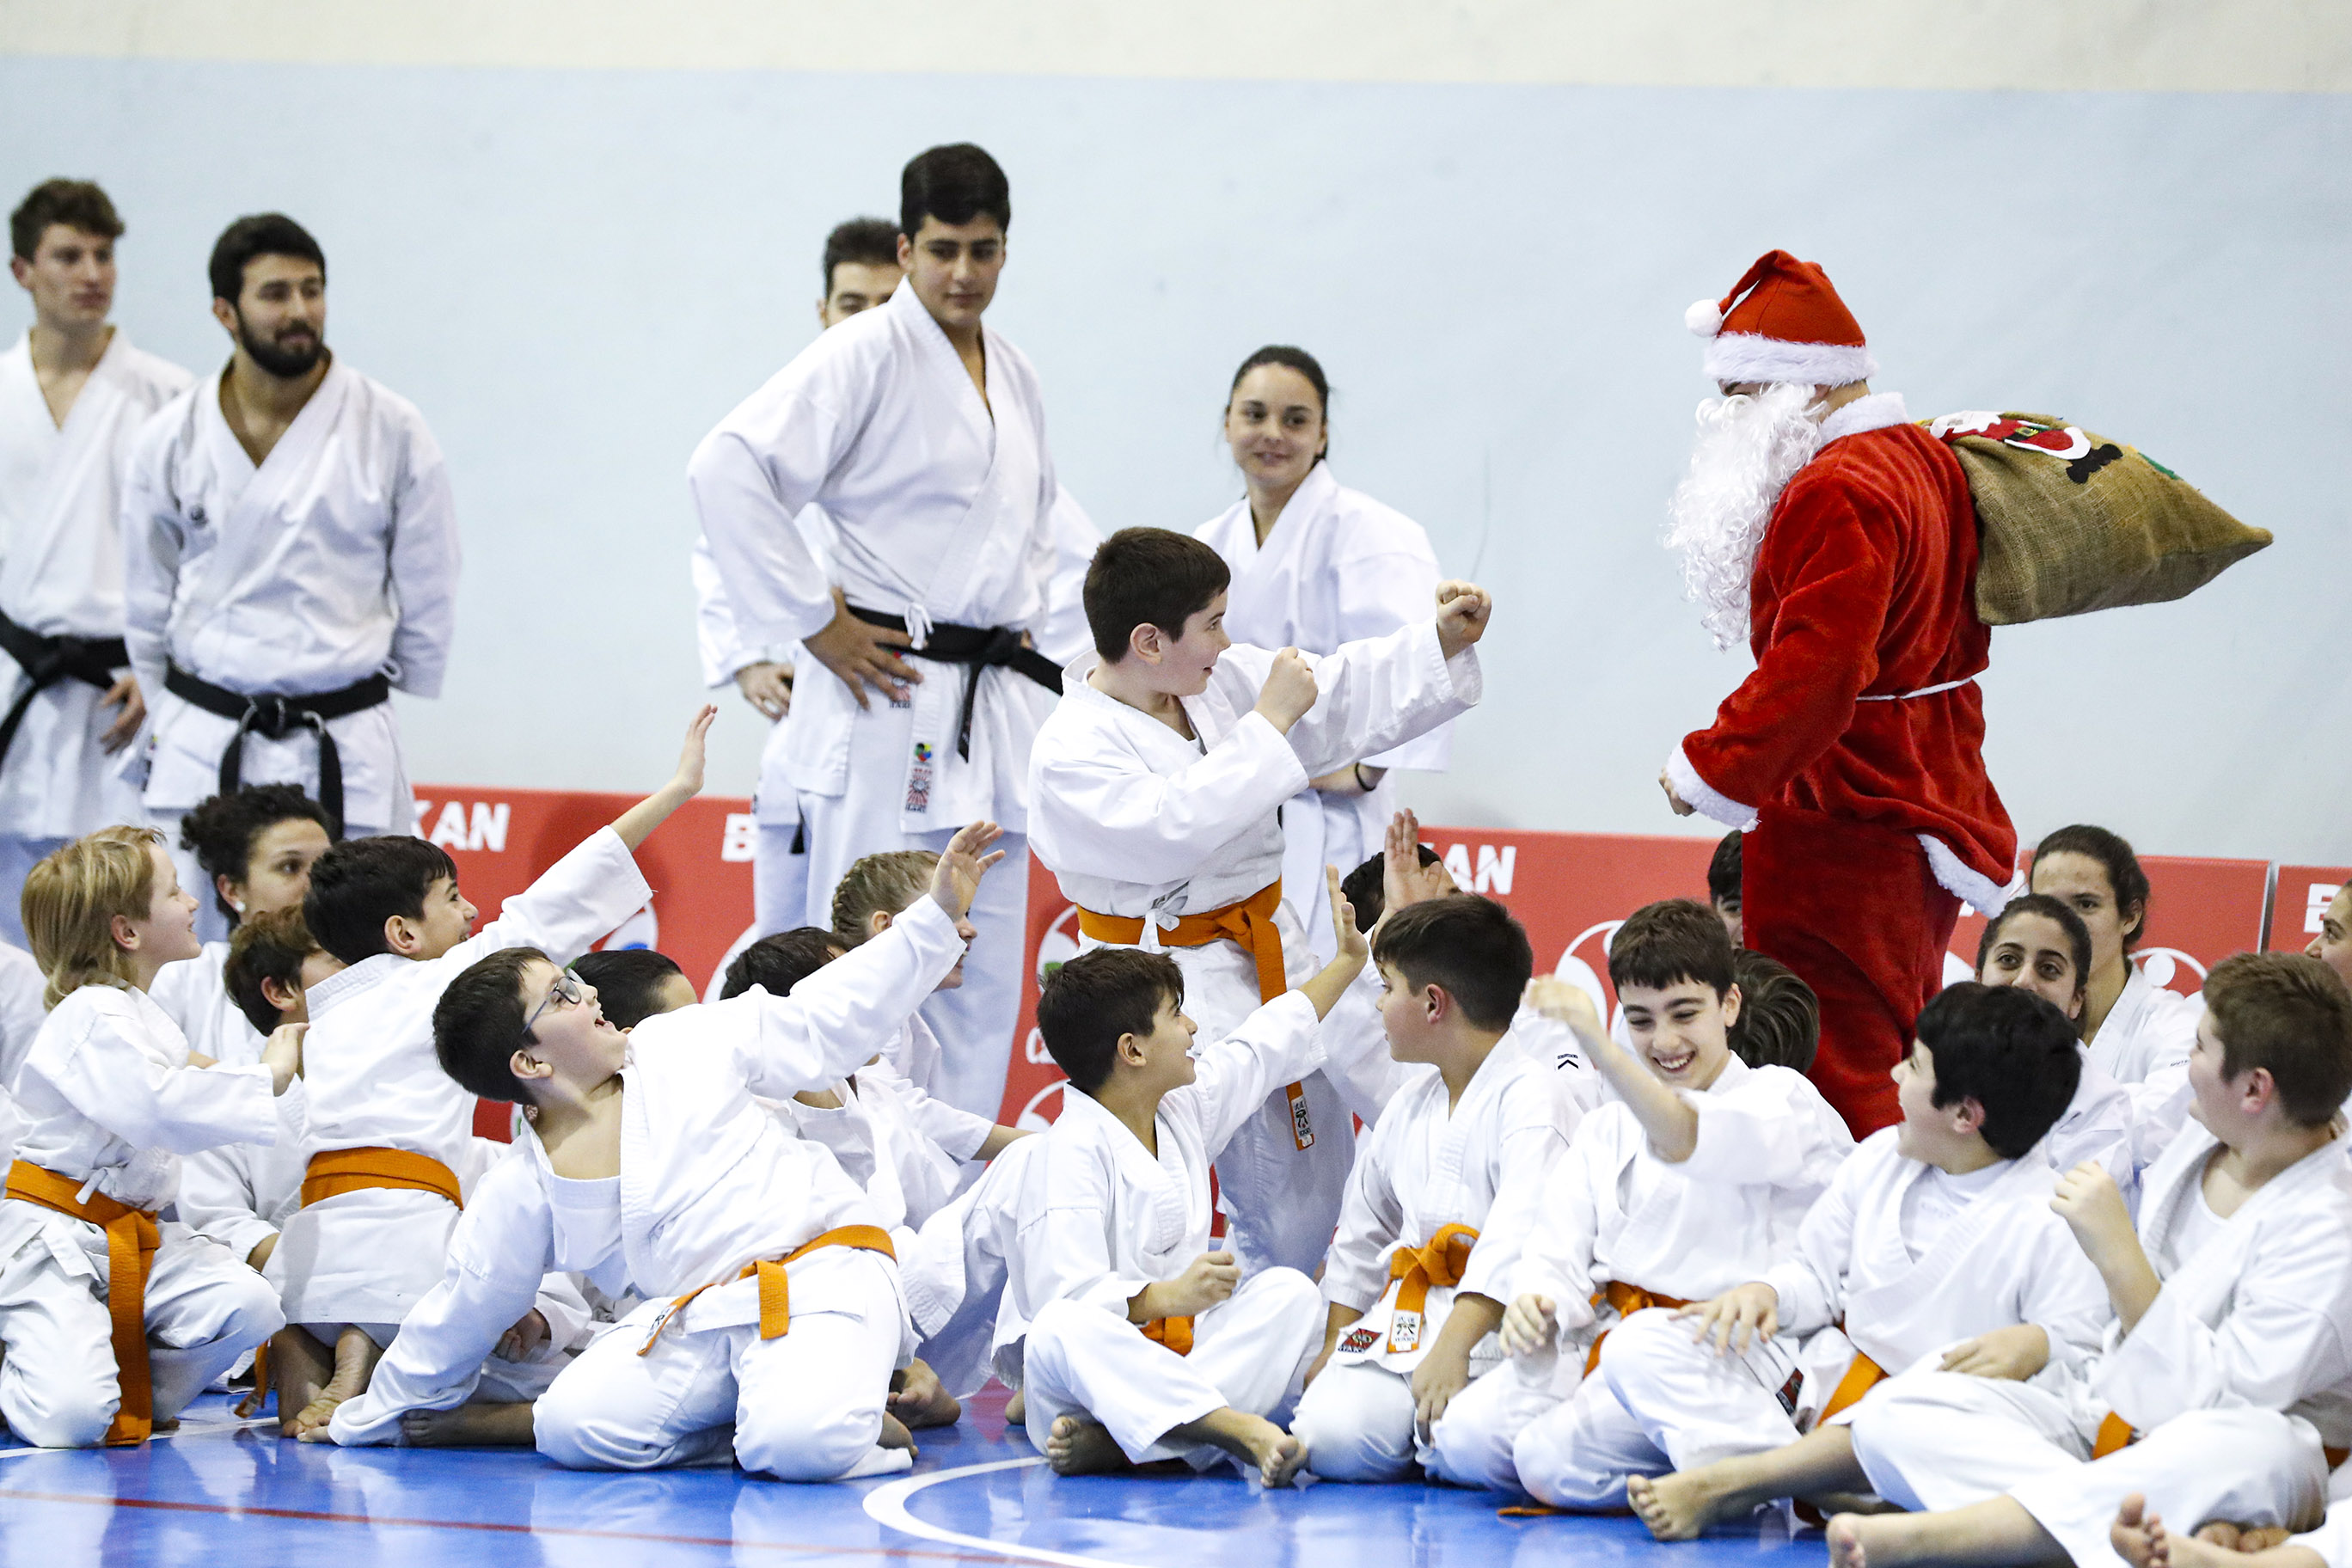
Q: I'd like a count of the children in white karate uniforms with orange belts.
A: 9